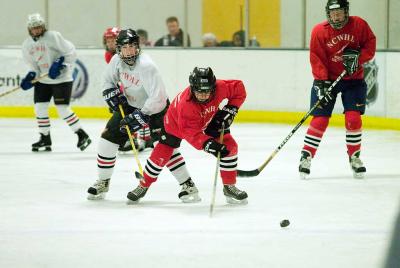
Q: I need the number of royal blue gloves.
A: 2